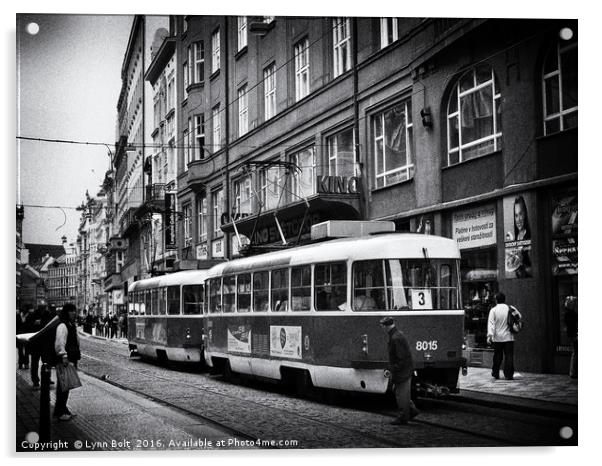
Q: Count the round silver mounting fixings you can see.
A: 4